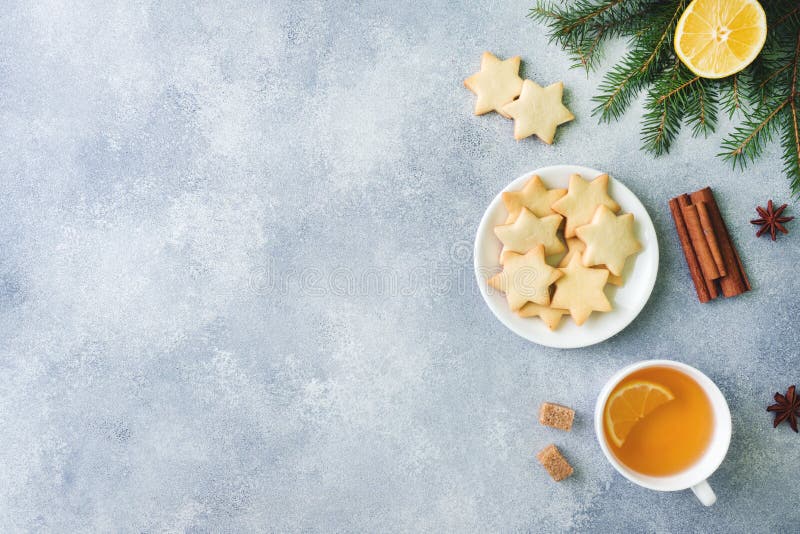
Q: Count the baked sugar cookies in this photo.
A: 10